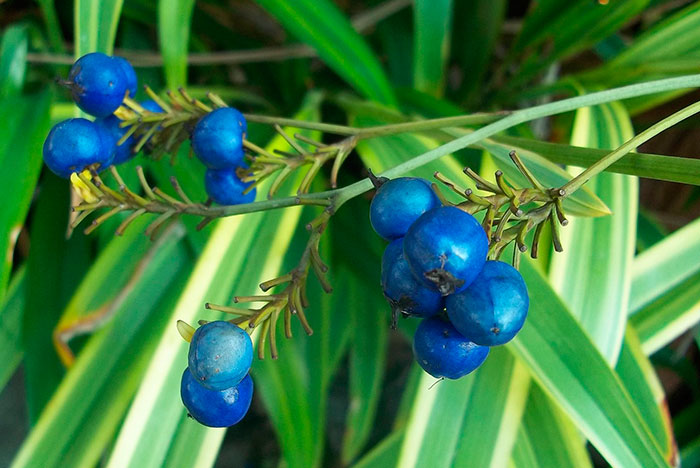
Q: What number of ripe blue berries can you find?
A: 13